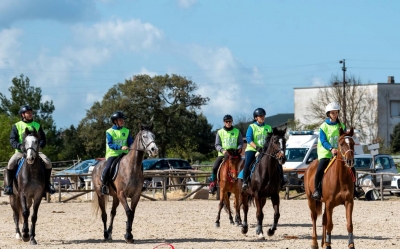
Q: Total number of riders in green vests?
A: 5